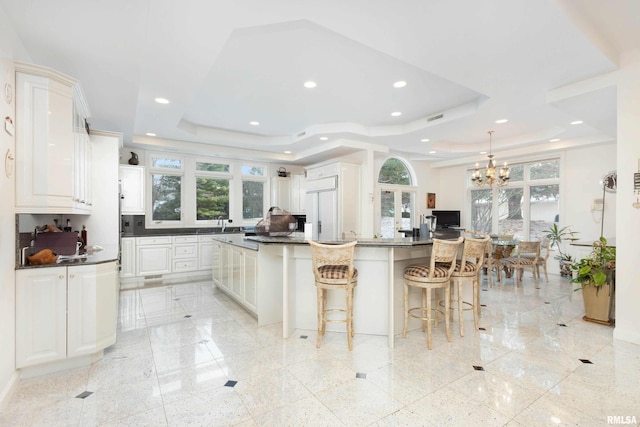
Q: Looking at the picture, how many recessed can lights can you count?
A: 14